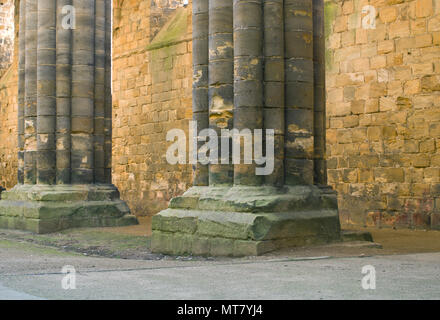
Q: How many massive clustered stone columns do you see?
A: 2